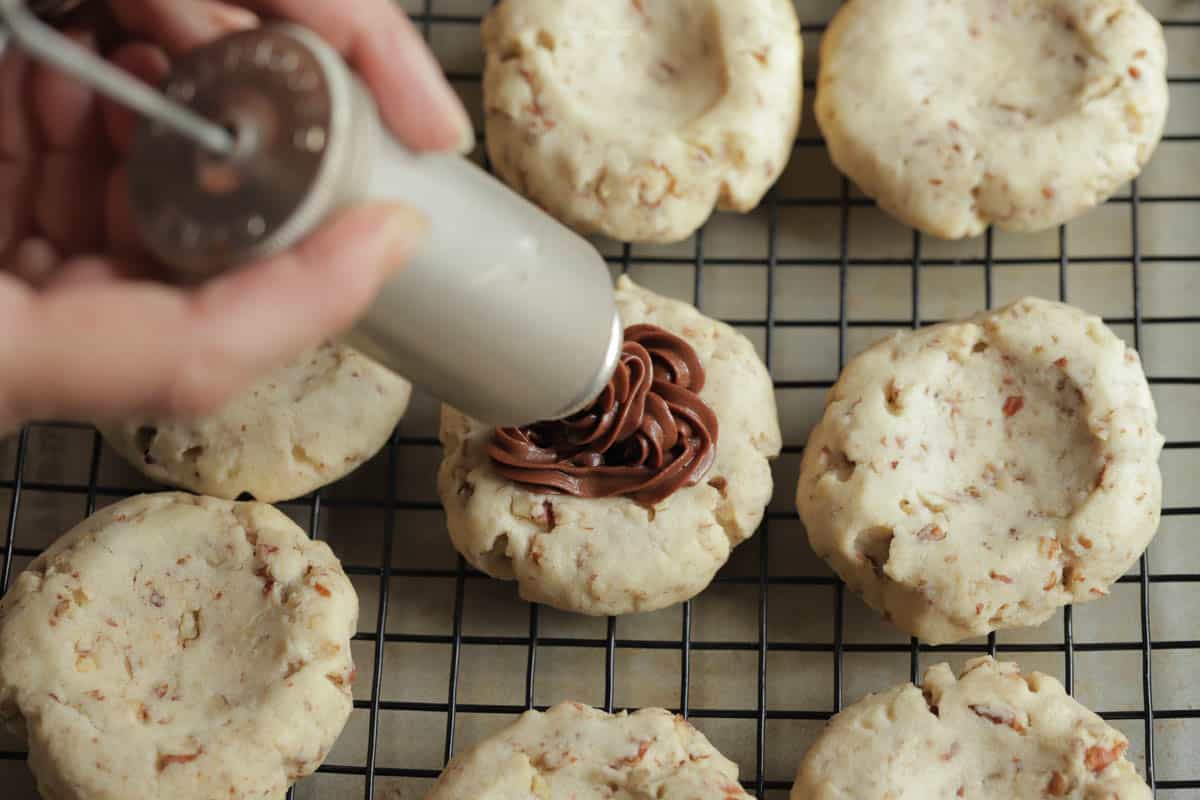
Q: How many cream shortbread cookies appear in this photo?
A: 8